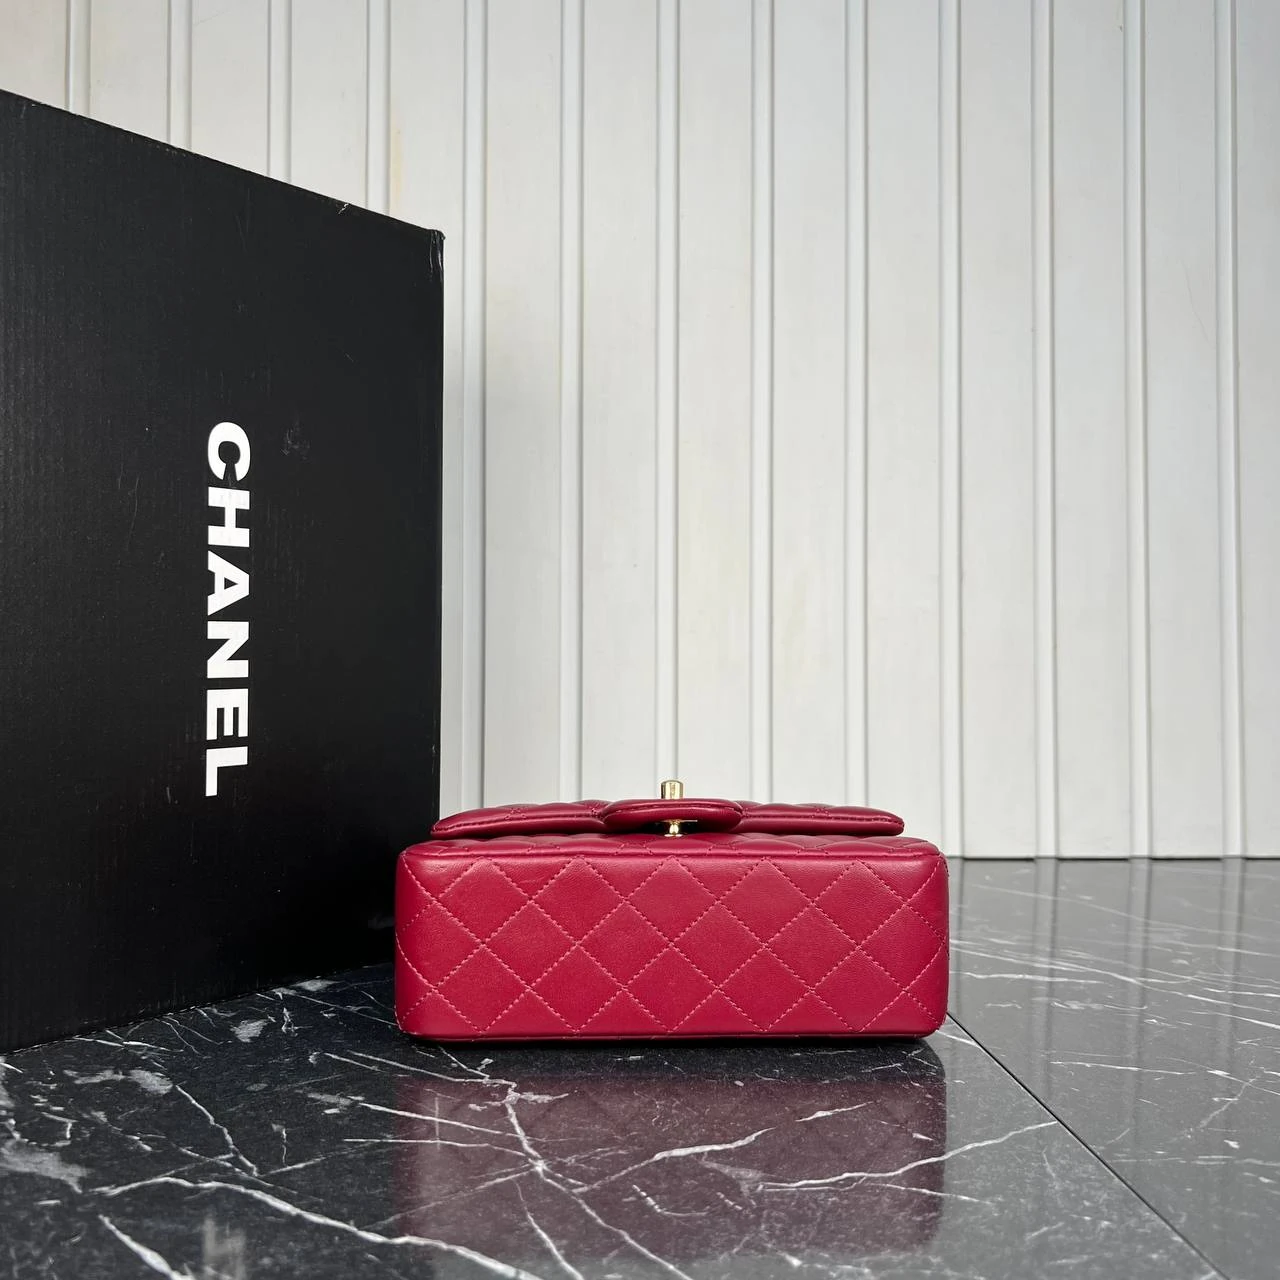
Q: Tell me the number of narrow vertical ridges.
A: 13